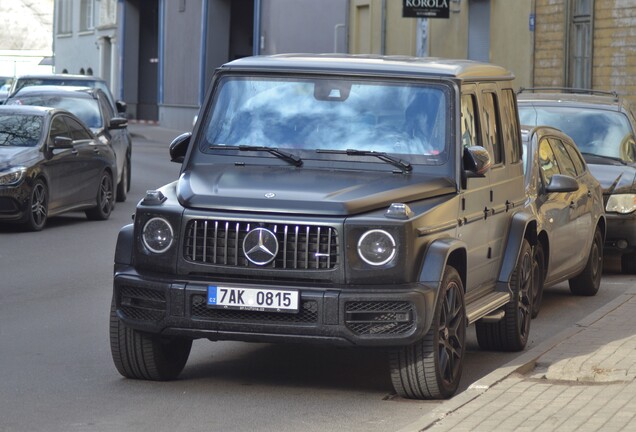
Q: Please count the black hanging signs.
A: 1